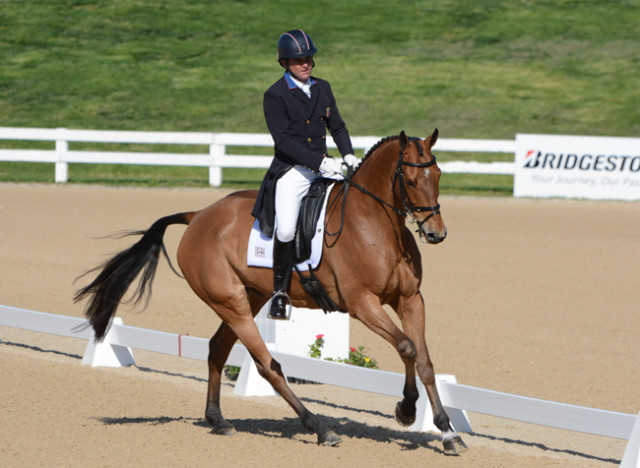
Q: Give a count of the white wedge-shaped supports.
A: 4